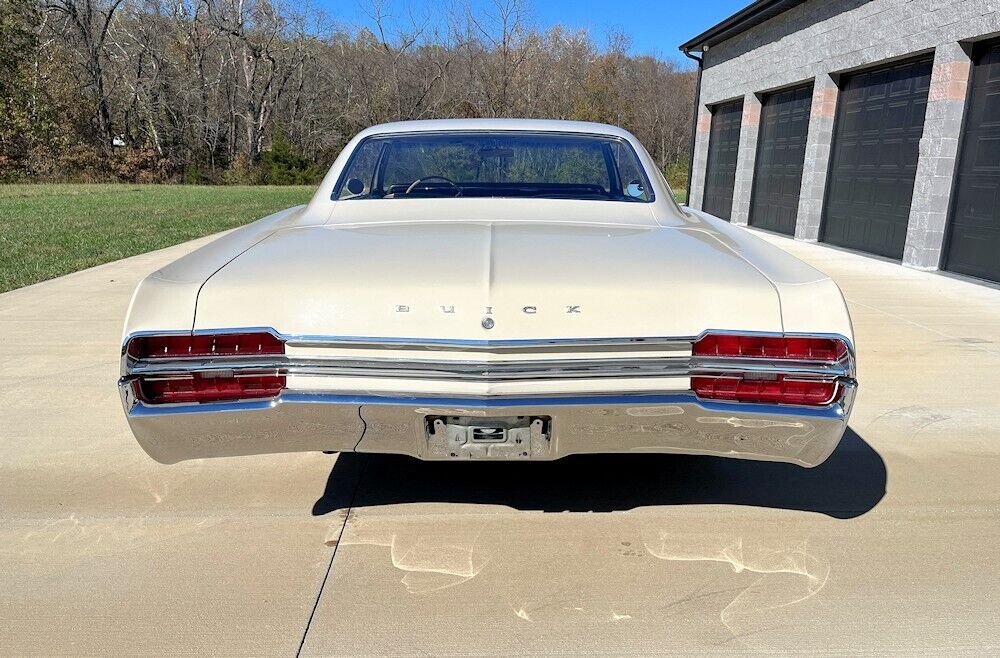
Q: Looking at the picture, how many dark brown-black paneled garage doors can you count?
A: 4